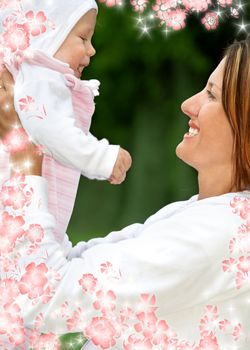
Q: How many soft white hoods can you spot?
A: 1